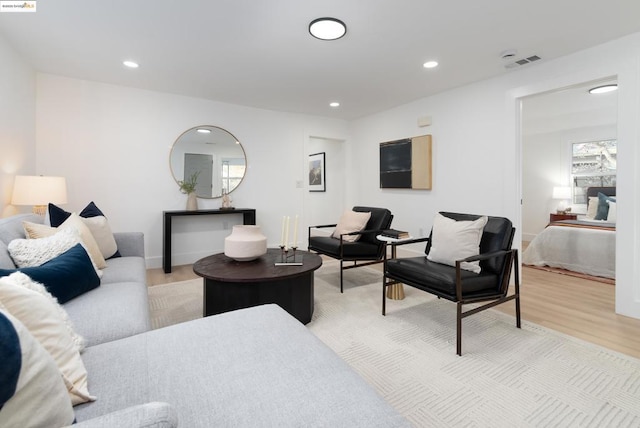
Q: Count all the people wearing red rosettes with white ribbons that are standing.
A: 0